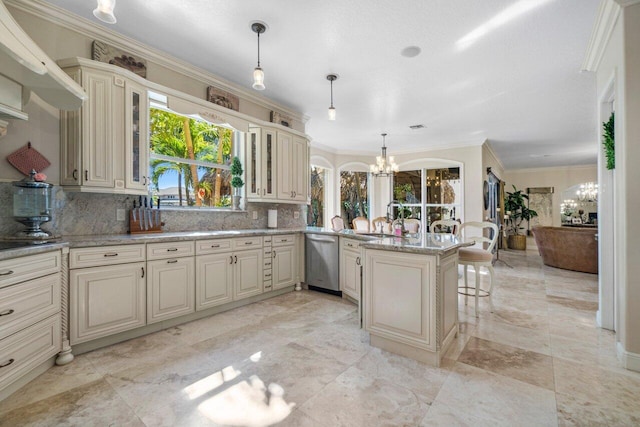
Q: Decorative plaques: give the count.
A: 3